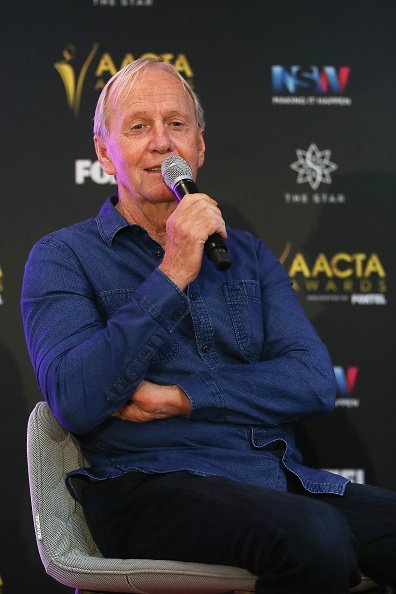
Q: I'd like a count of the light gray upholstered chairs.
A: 1